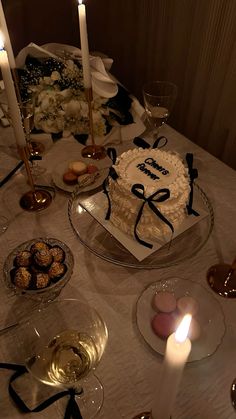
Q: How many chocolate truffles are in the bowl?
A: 7